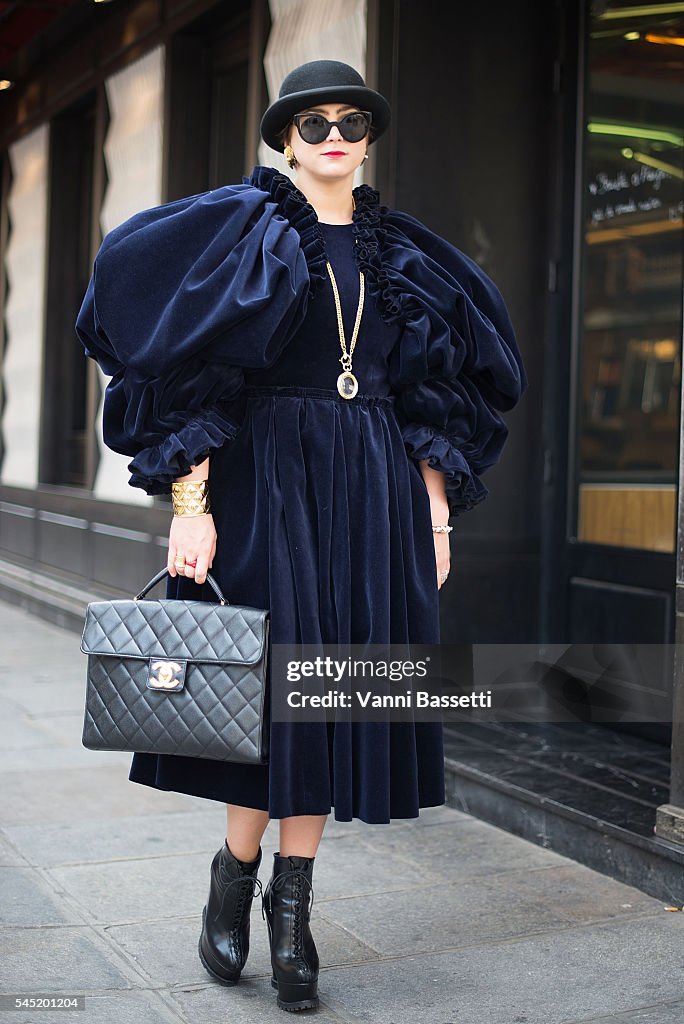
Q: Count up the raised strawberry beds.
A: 0